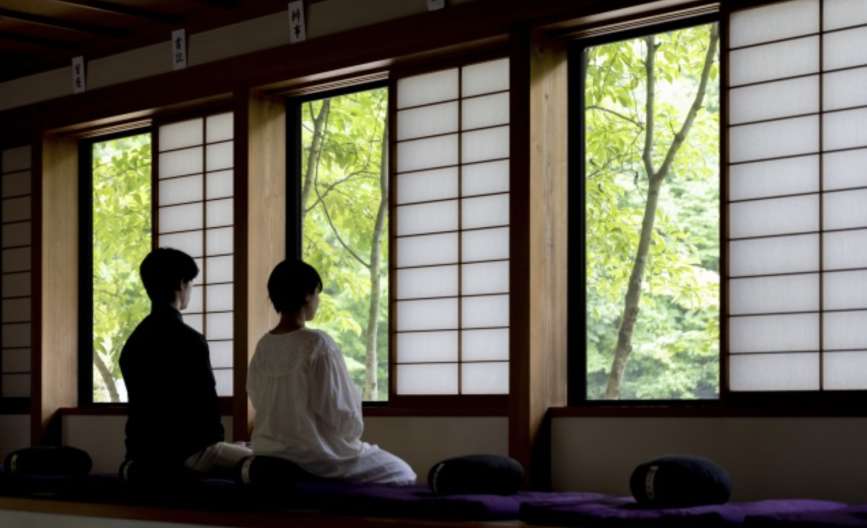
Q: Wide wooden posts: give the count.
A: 3